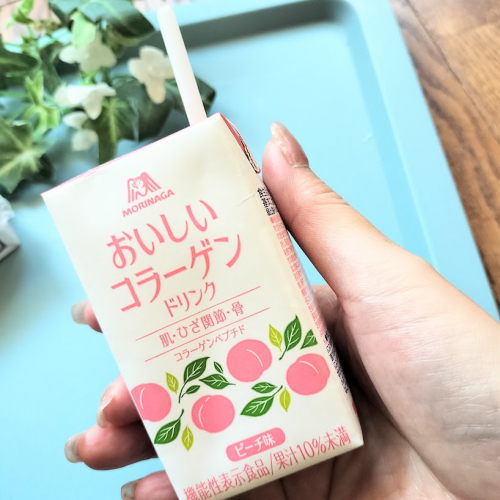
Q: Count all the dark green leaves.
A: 9